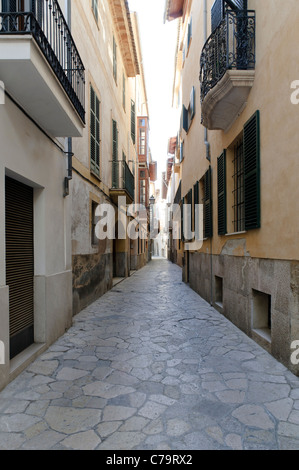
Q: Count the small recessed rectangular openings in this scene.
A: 2